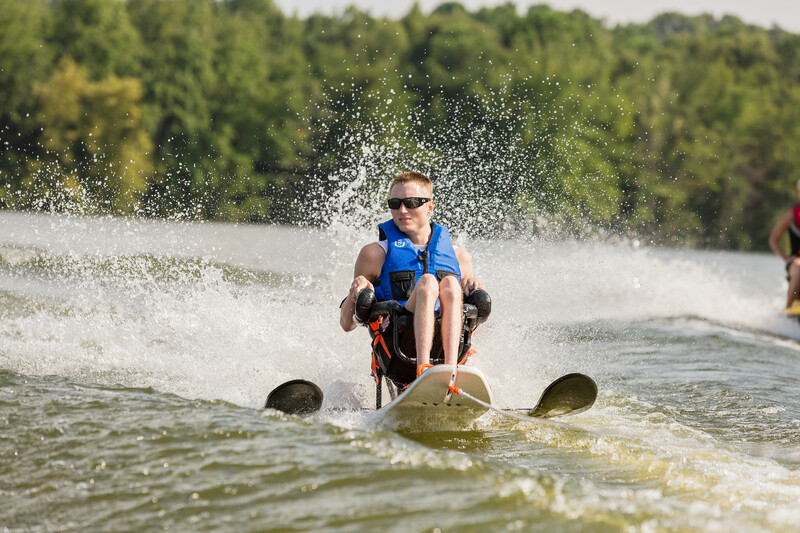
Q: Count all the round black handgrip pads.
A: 2